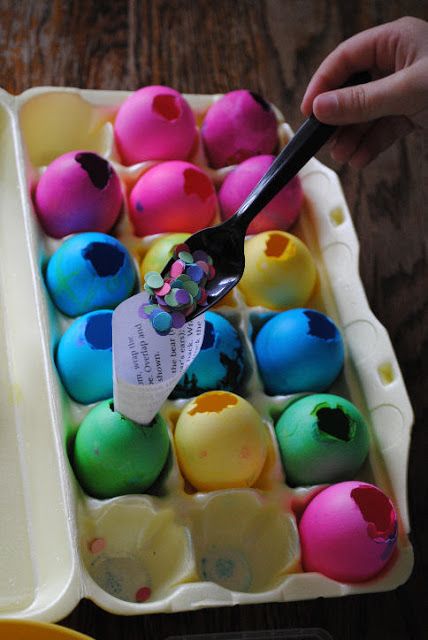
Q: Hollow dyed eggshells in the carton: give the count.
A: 15